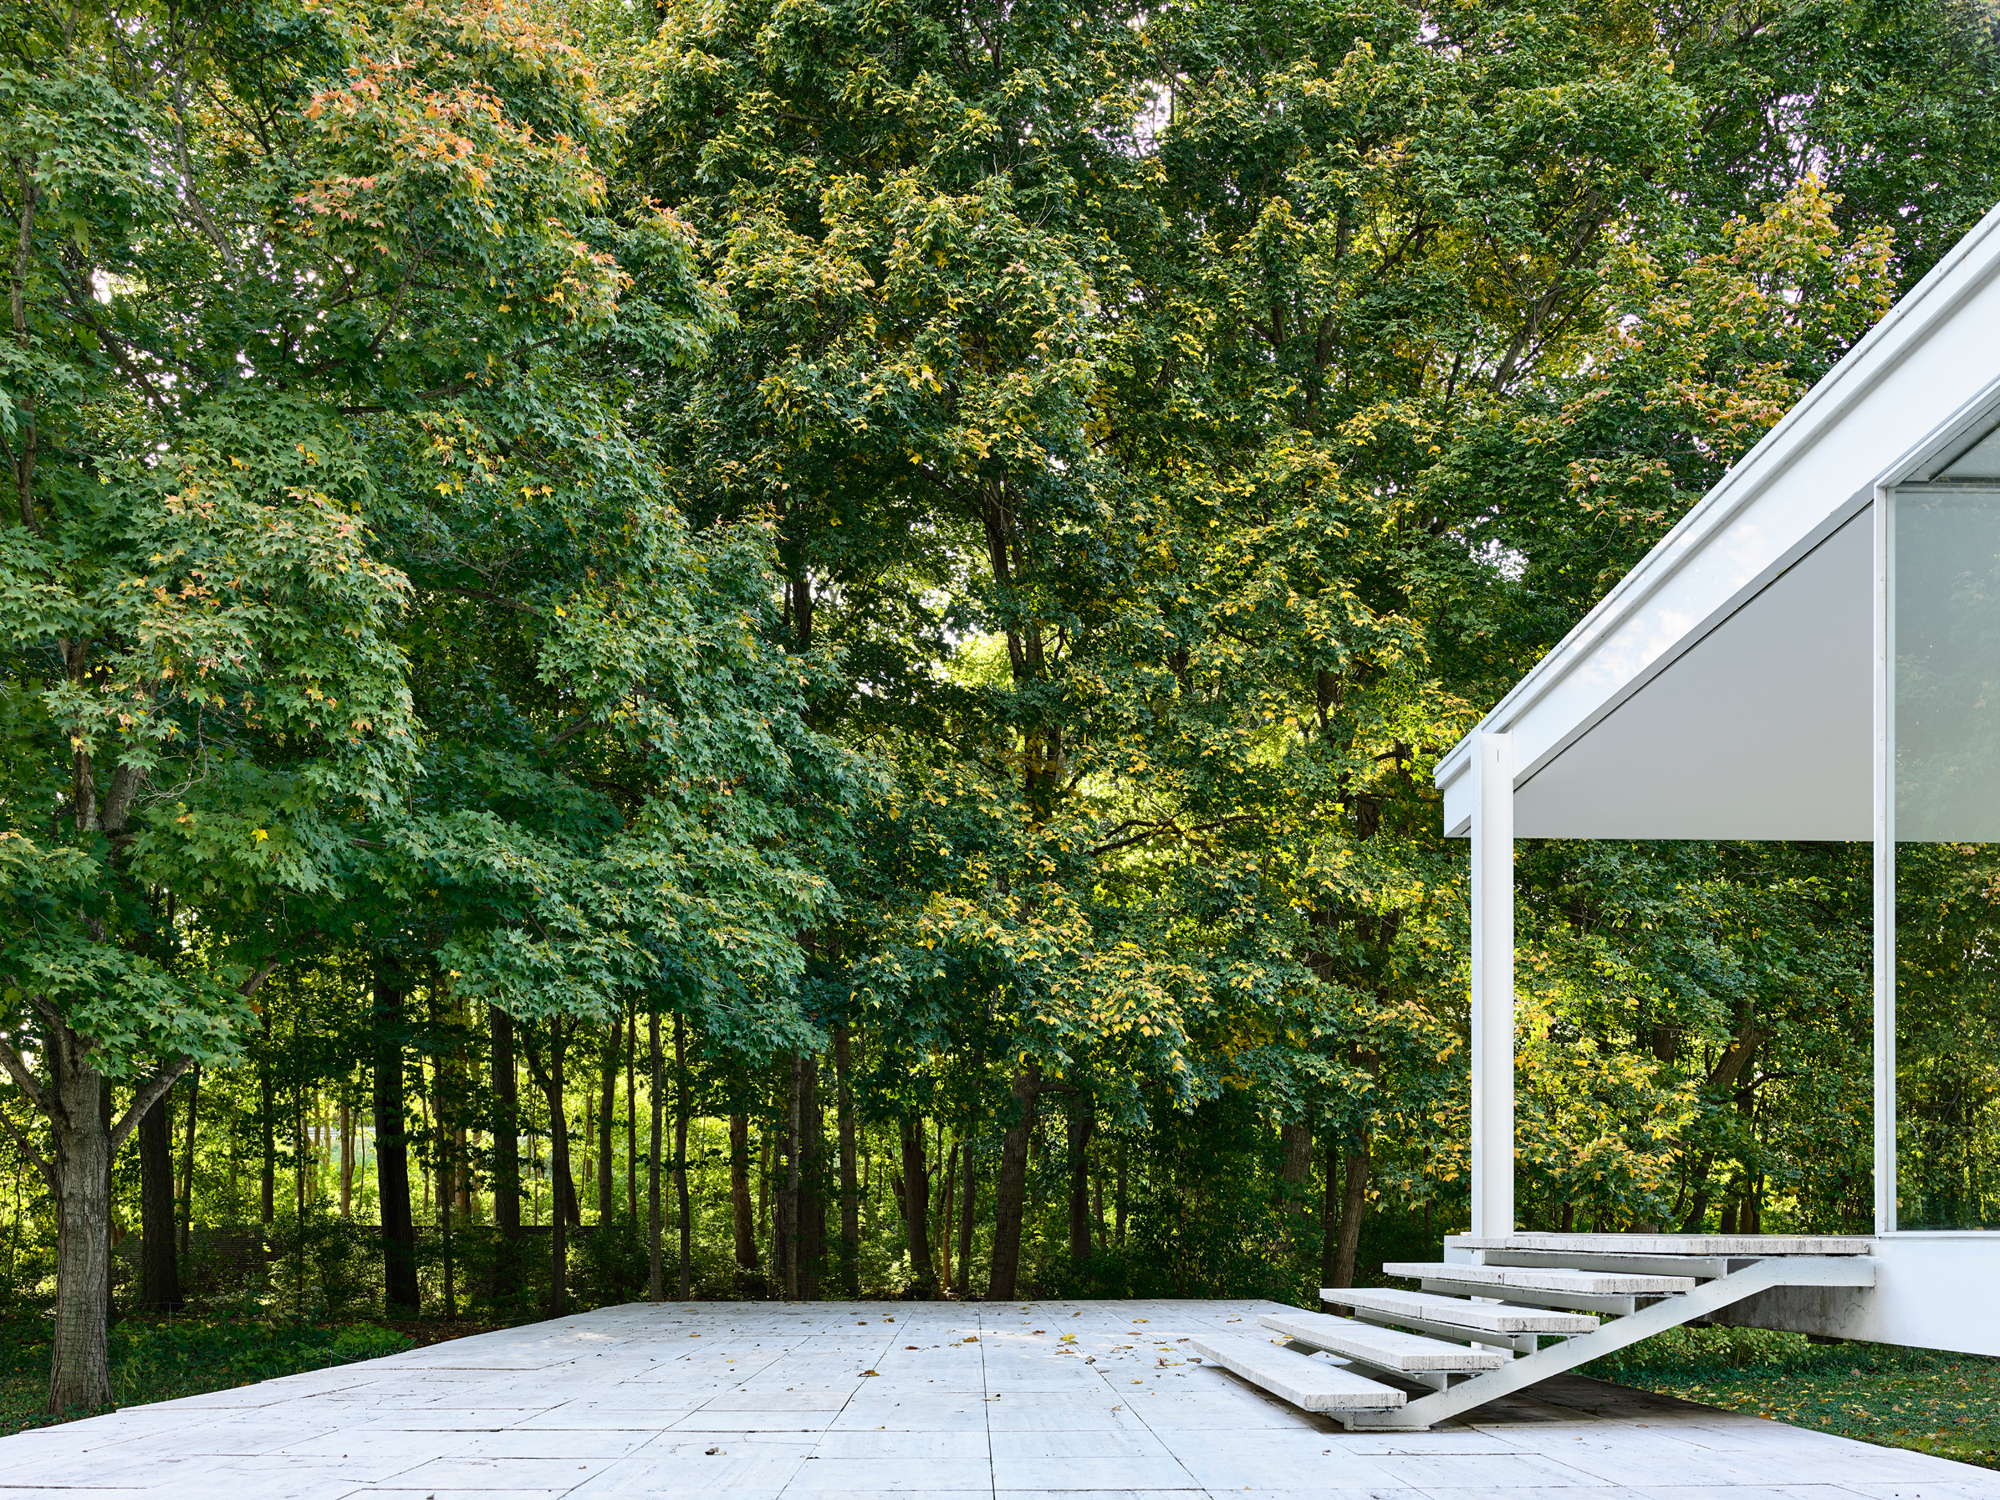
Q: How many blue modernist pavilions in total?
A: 0